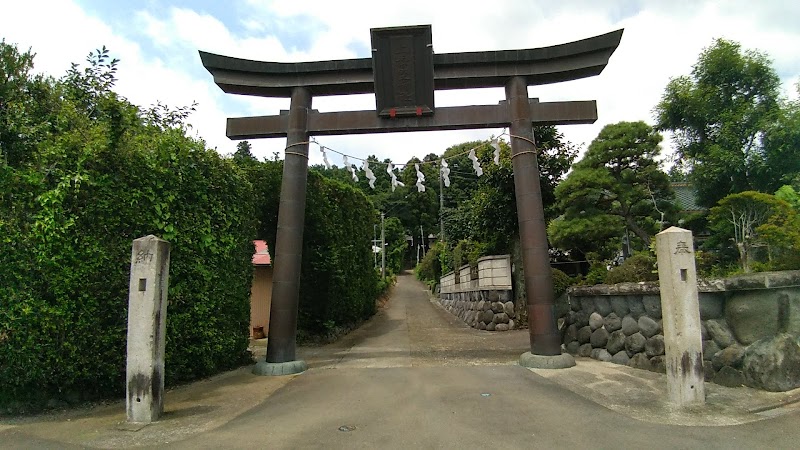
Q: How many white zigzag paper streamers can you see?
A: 8